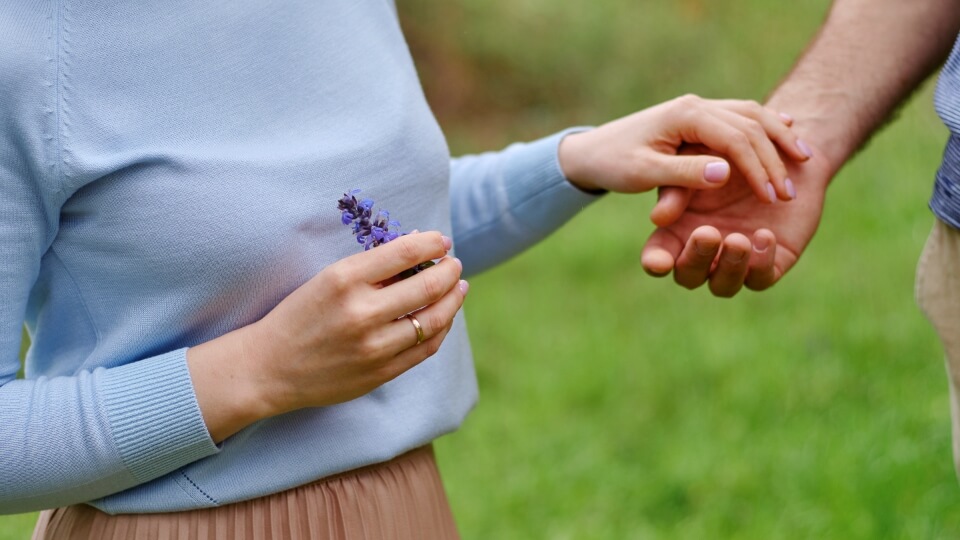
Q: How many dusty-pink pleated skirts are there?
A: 1